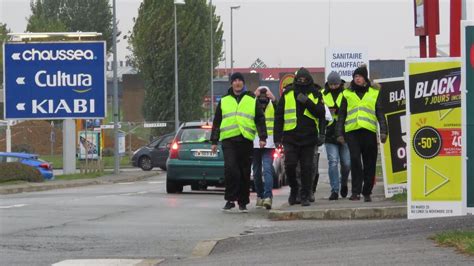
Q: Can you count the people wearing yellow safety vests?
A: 5